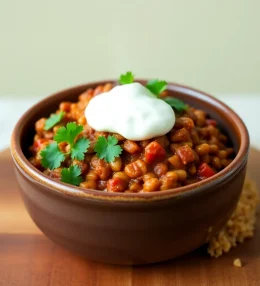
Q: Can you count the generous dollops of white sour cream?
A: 1